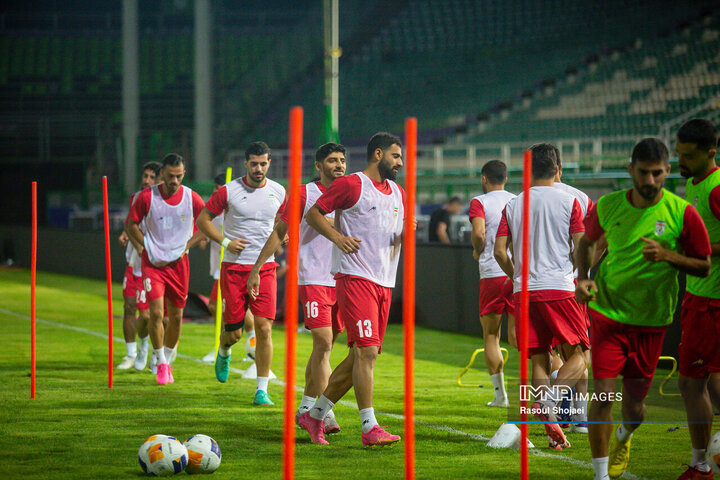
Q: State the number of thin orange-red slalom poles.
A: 5